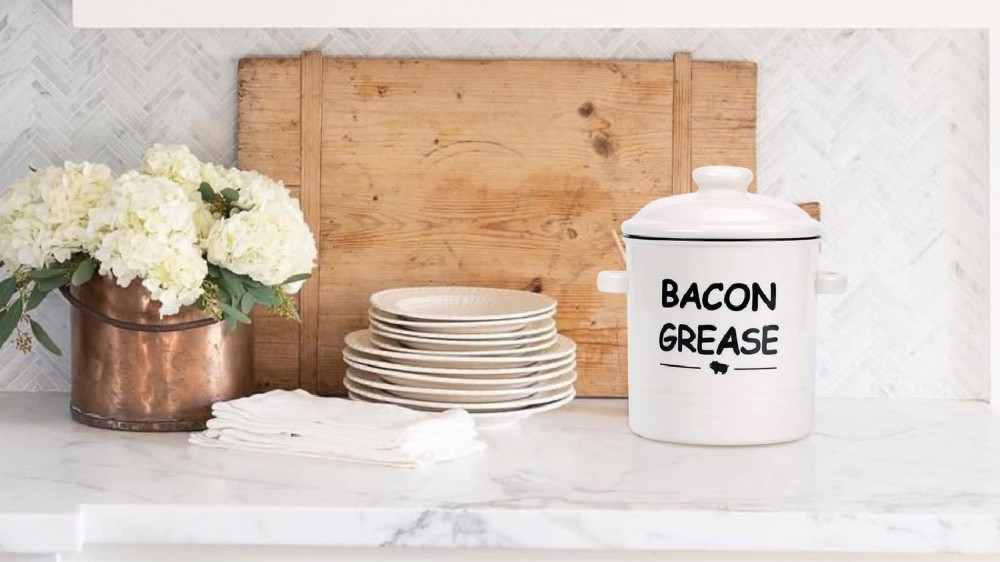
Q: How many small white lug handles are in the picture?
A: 2